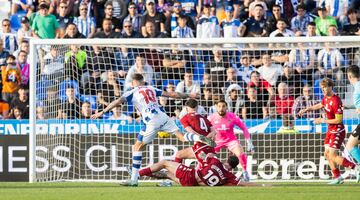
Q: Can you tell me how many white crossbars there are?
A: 1